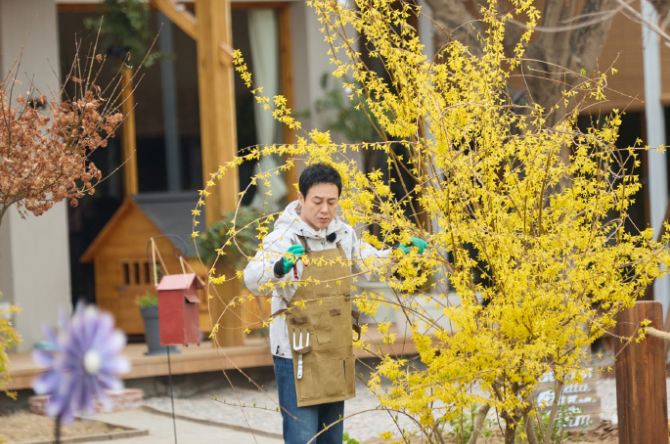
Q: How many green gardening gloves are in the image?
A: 2